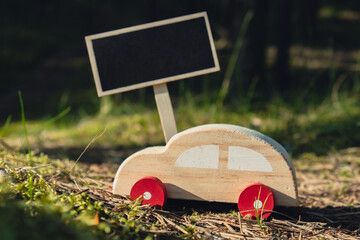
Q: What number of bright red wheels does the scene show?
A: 2